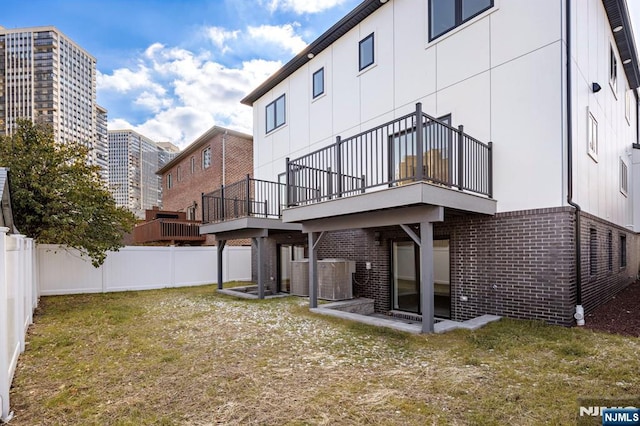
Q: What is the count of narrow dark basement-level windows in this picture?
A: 3